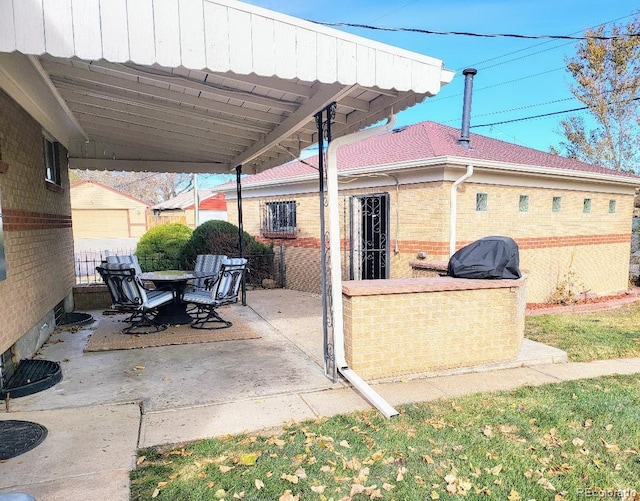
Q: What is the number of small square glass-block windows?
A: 5